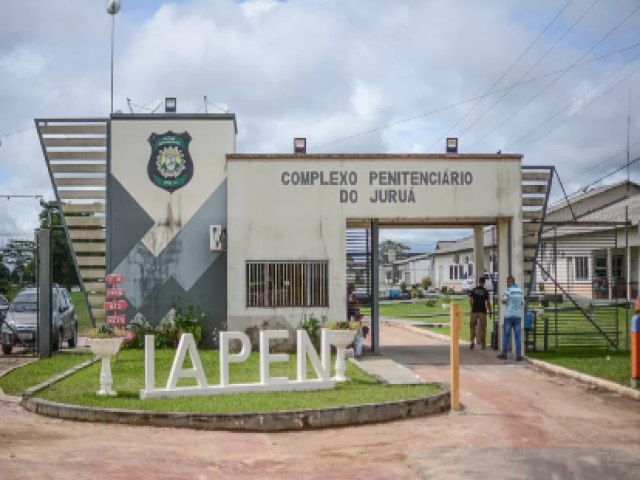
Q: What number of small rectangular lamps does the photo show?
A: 3